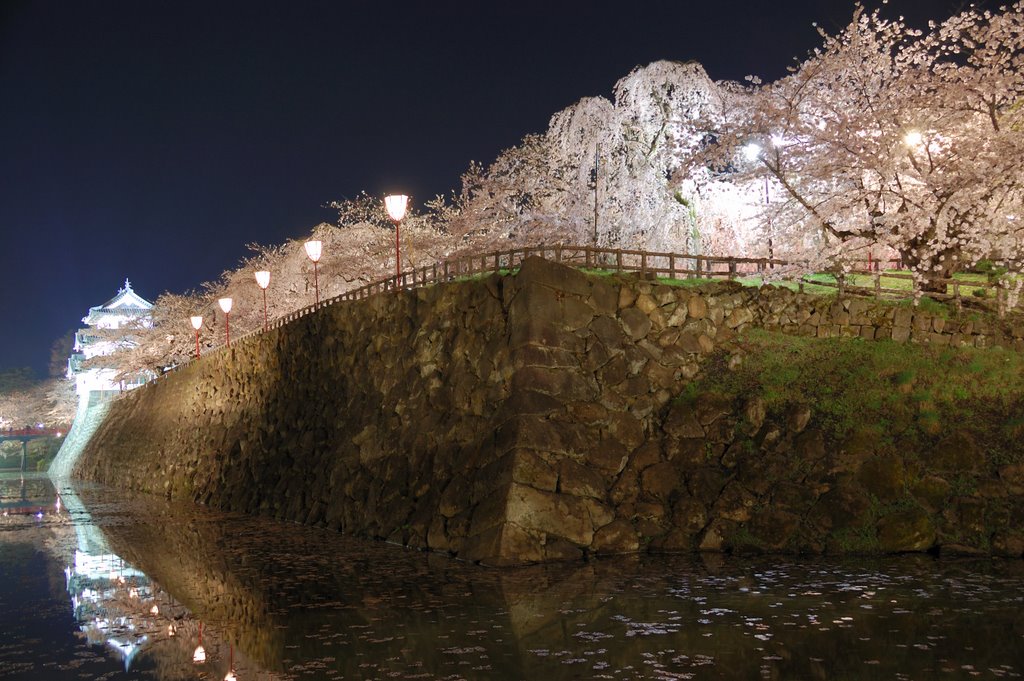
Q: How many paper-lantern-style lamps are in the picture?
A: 5